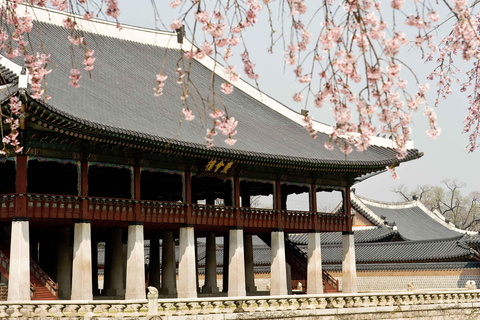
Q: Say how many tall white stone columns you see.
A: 8